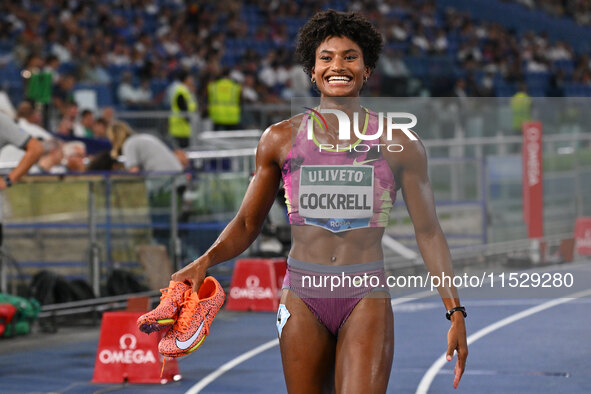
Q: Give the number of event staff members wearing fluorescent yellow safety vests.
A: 3